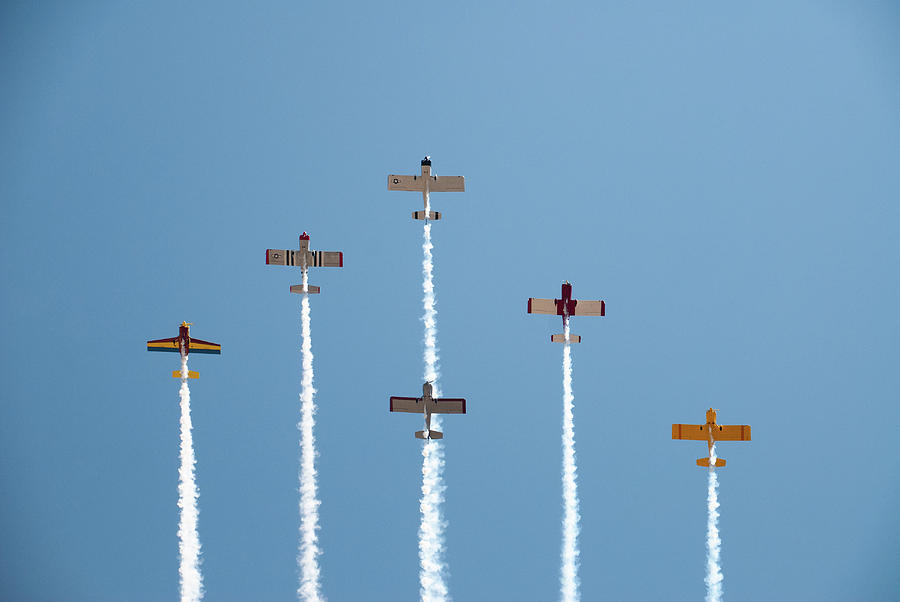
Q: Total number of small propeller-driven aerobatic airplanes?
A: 6